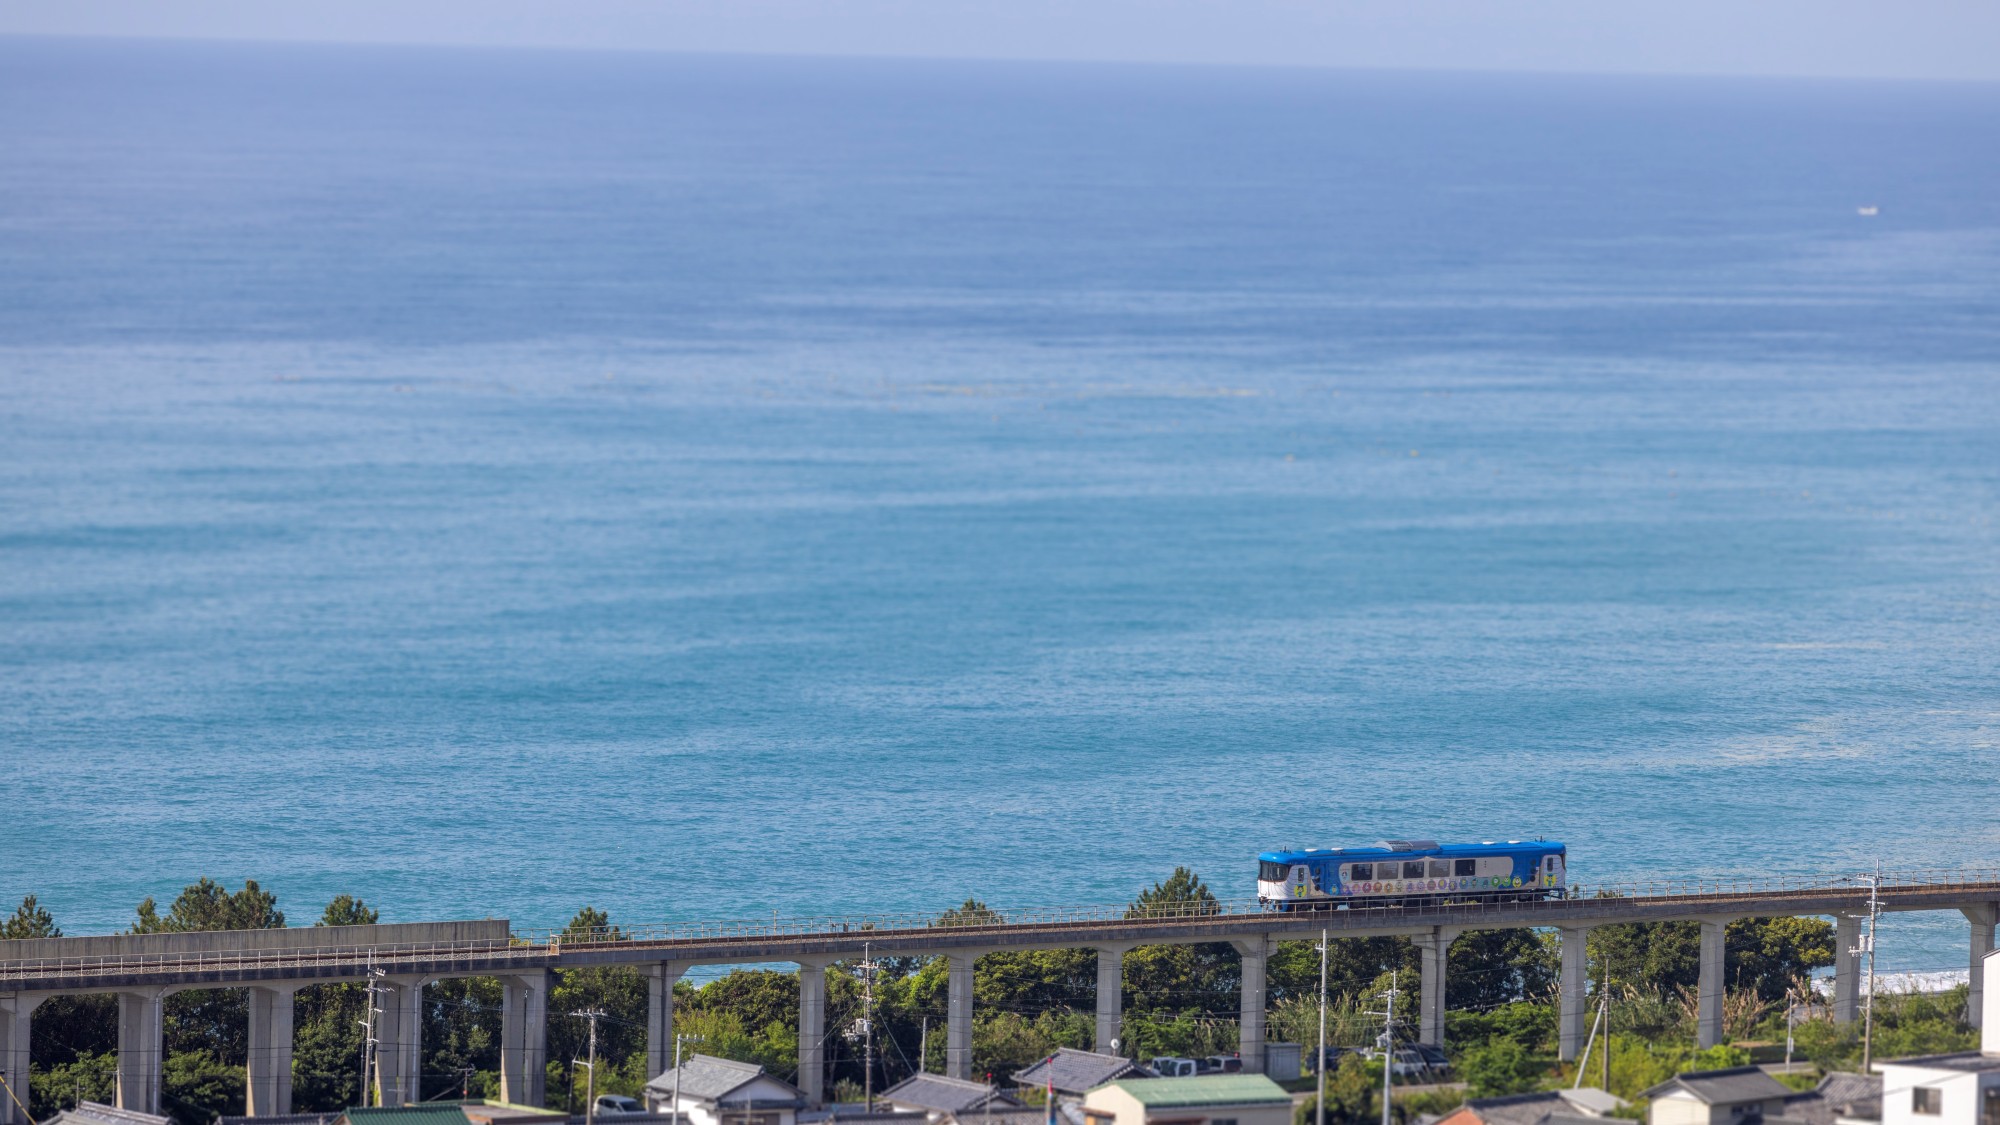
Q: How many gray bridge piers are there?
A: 15